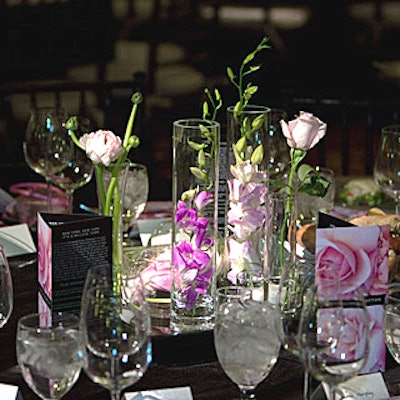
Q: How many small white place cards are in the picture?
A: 5